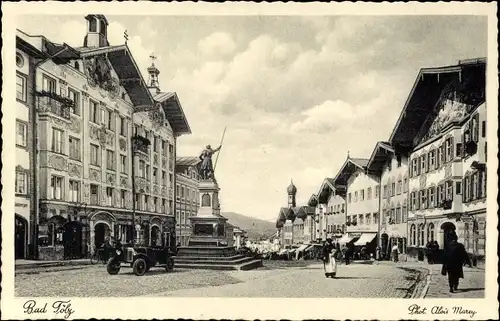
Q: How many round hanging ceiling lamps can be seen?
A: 0